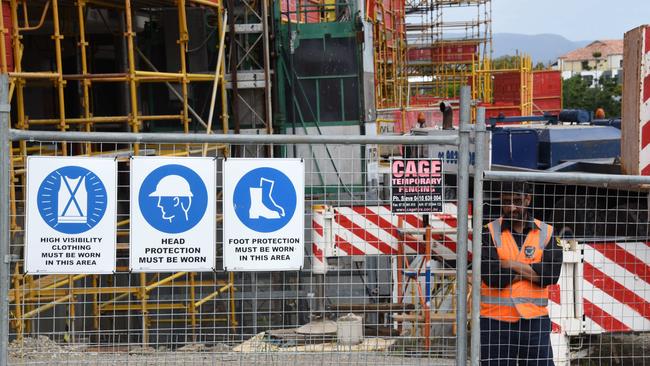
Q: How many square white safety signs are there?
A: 3